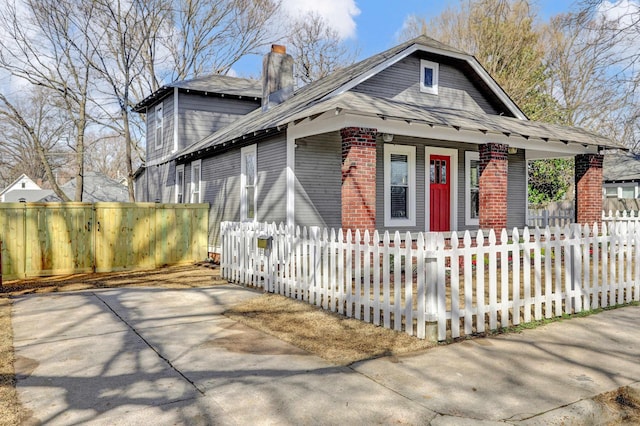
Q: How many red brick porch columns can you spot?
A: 3